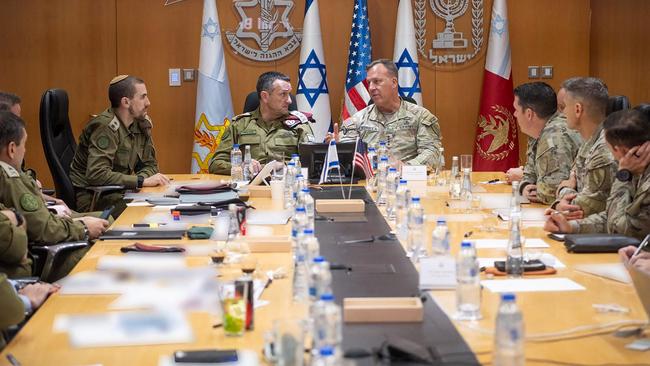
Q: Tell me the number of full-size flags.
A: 5